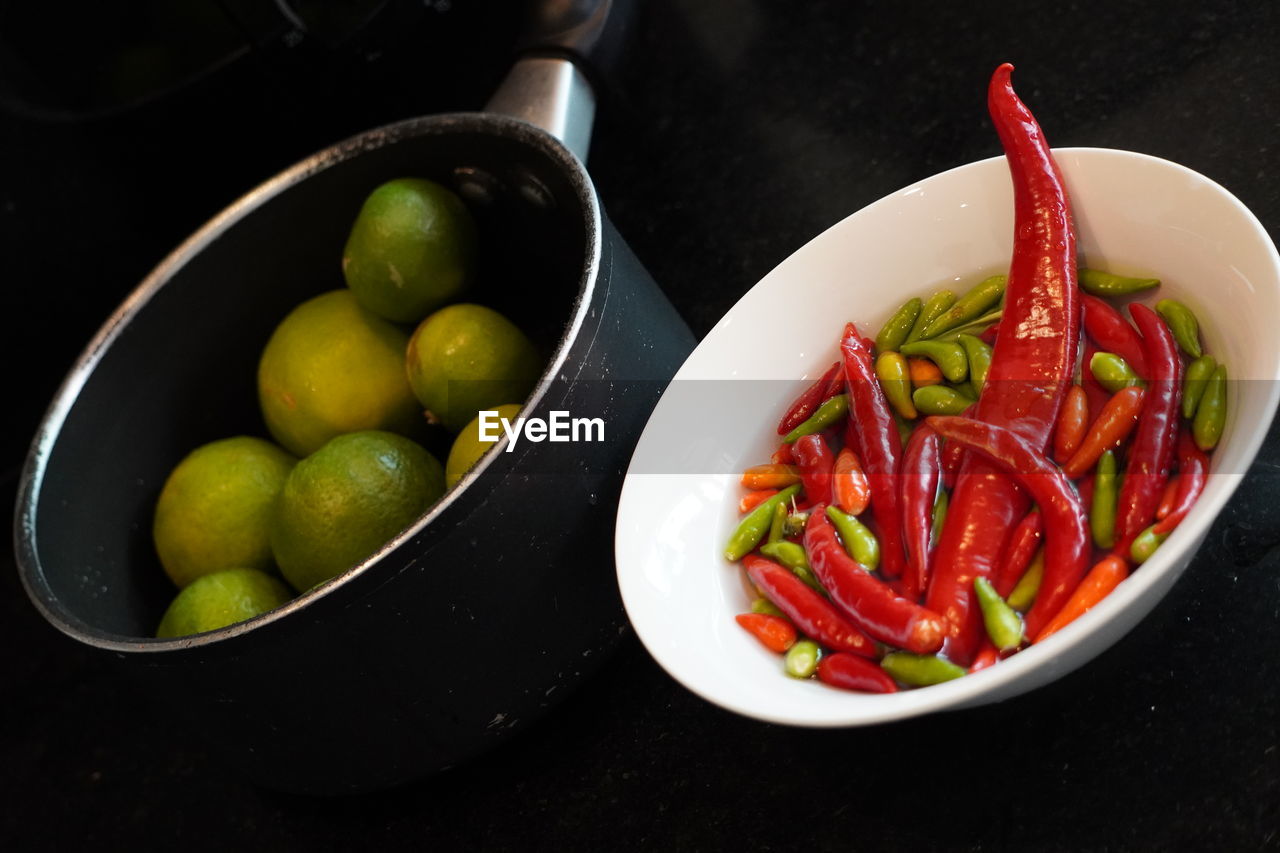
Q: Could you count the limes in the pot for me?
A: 7